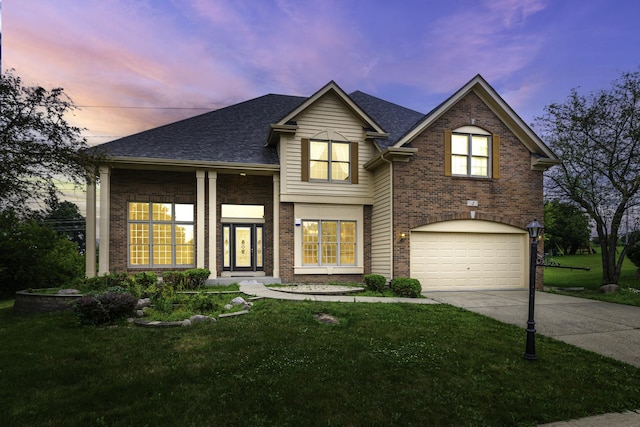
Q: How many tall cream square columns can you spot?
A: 5